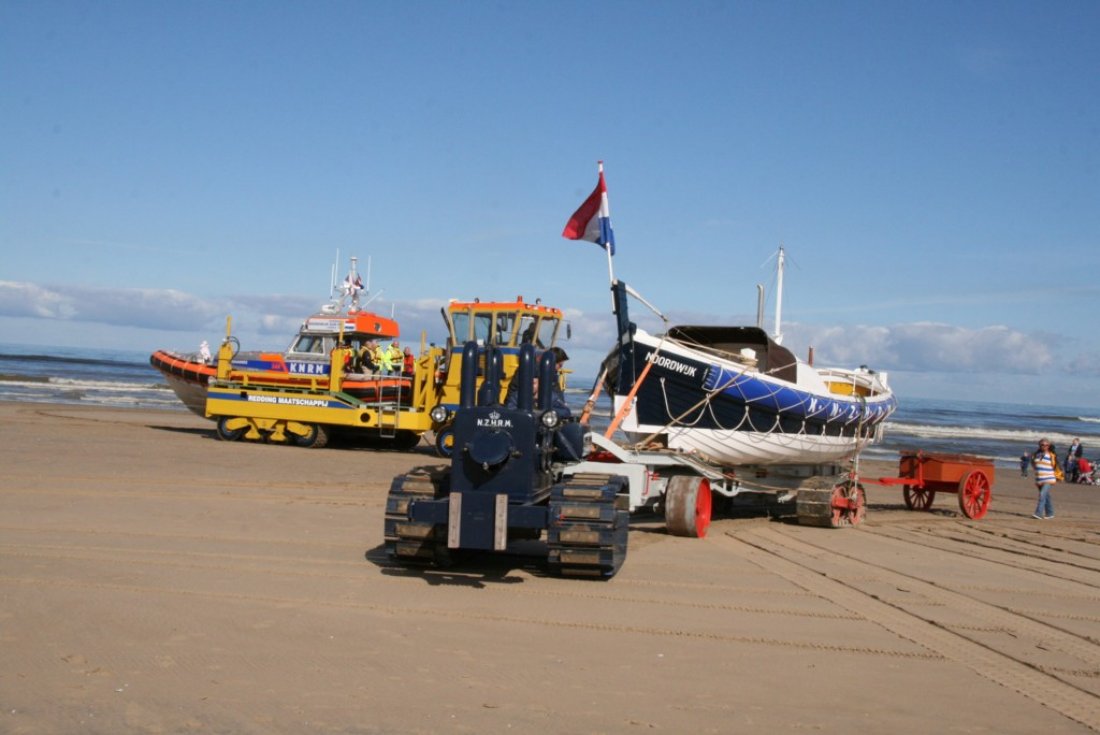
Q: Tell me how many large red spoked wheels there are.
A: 2